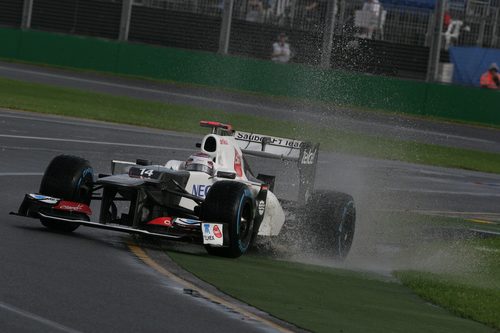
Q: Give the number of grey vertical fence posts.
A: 5